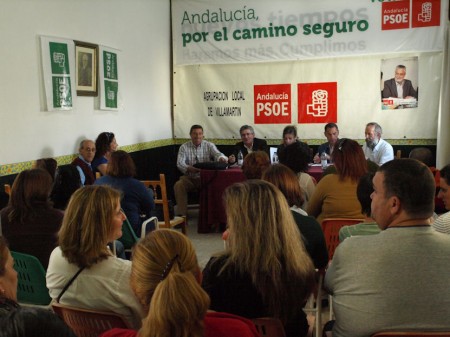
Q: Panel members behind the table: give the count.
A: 5